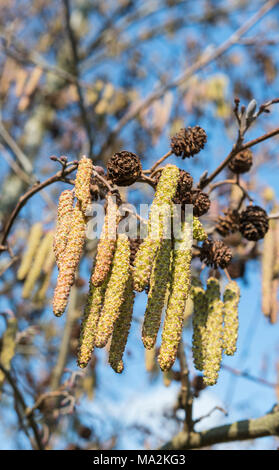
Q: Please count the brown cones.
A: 8